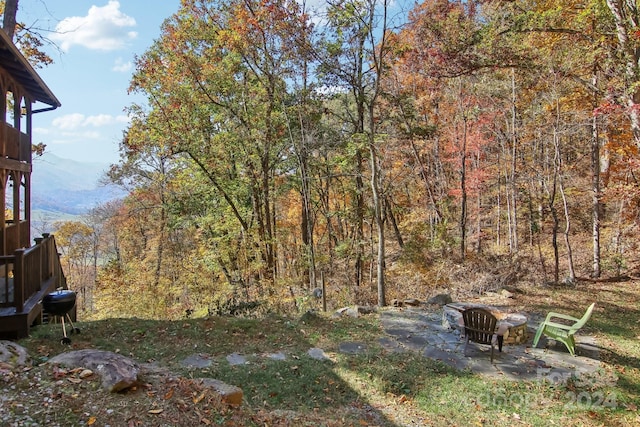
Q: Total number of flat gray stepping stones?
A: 5